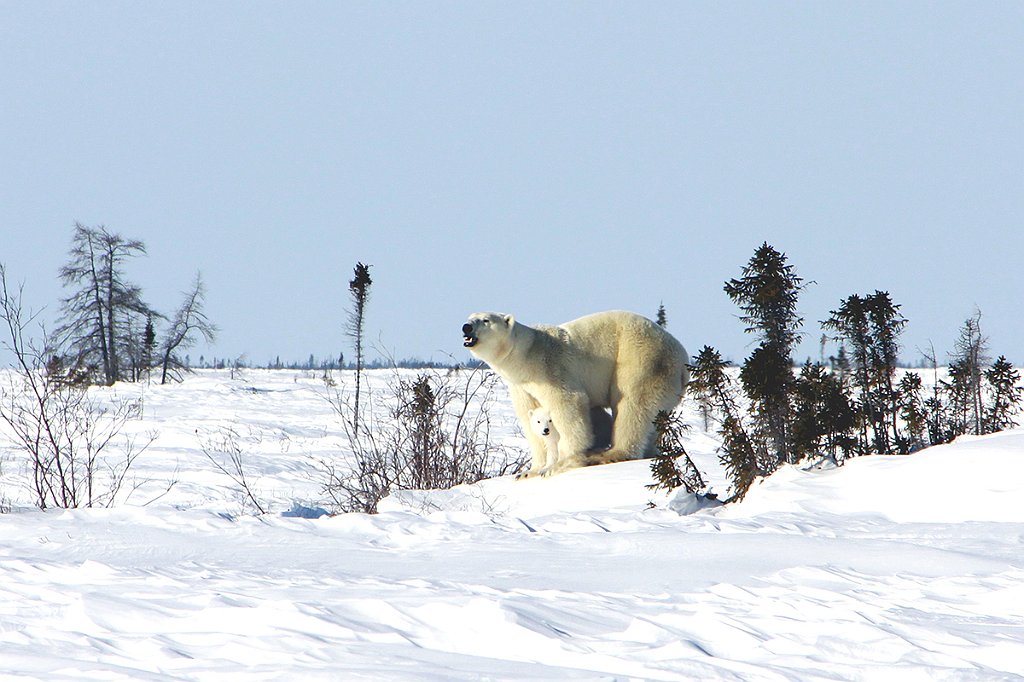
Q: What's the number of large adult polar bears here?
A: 1